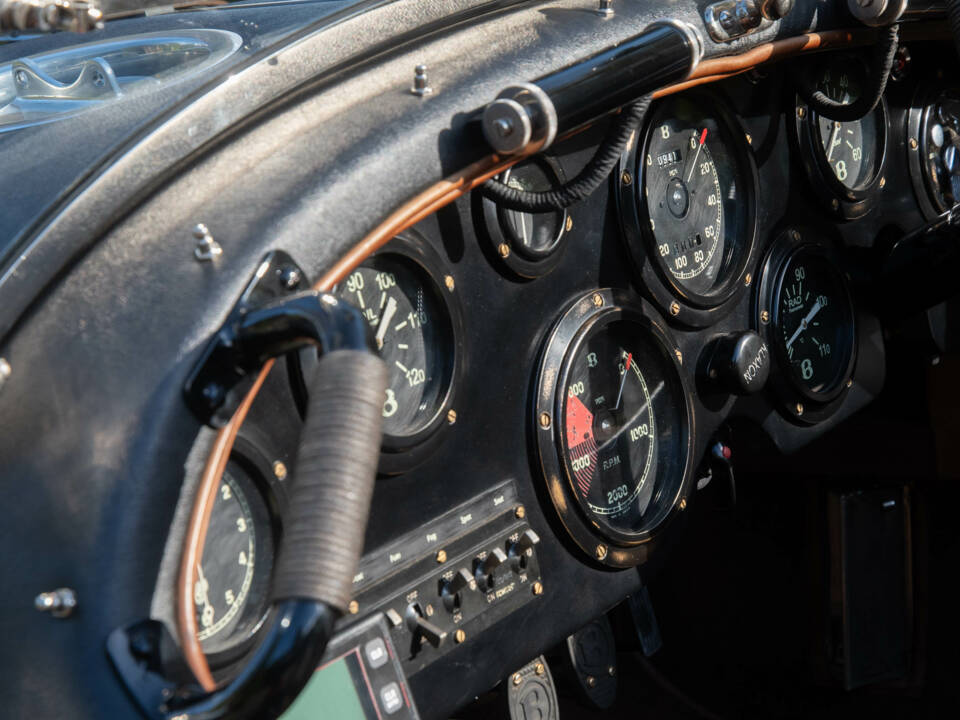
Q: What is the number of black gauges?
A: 8